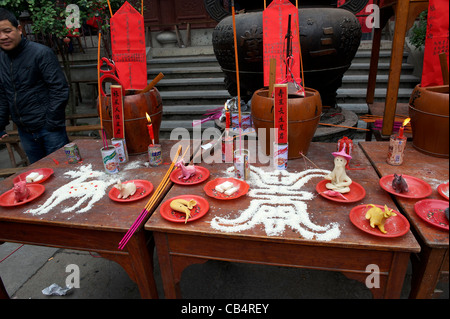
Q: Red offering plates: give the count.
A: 11